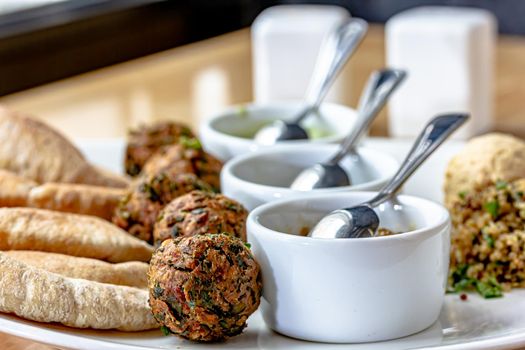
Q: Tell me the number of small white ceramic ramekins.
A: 3